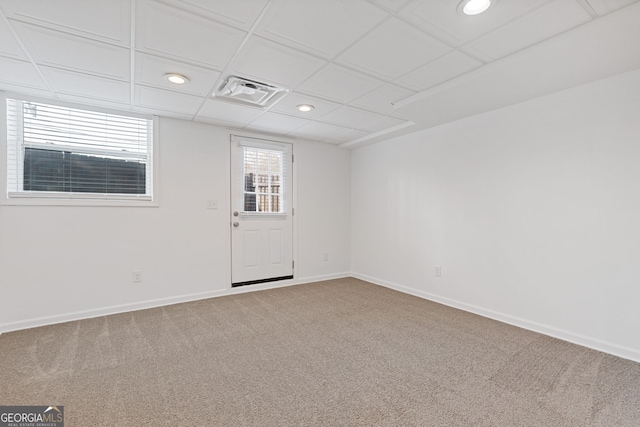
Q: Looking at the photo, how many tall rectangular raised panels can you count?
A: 2